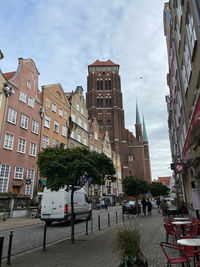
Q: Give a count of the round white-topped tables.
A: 3